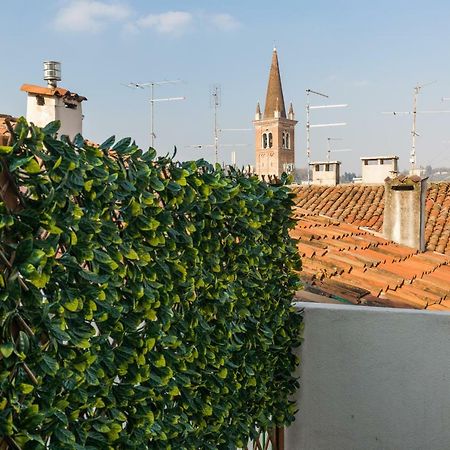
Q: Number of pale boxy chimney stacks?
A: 4